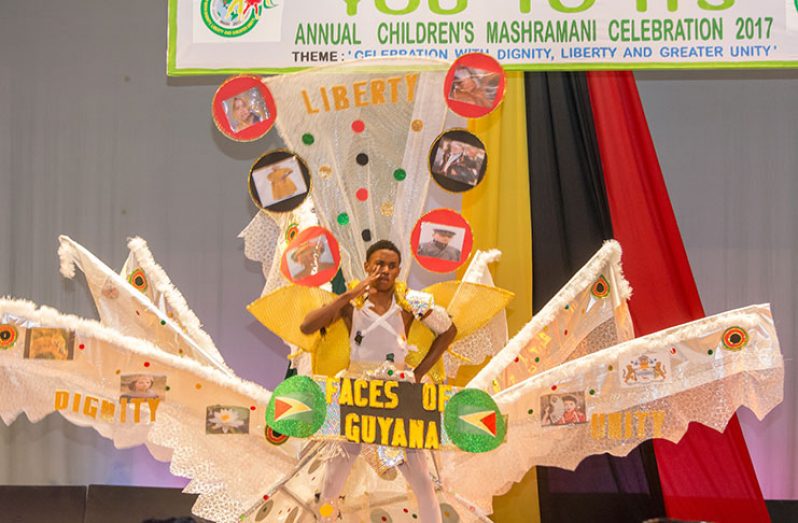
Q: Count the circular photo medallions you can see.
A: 6